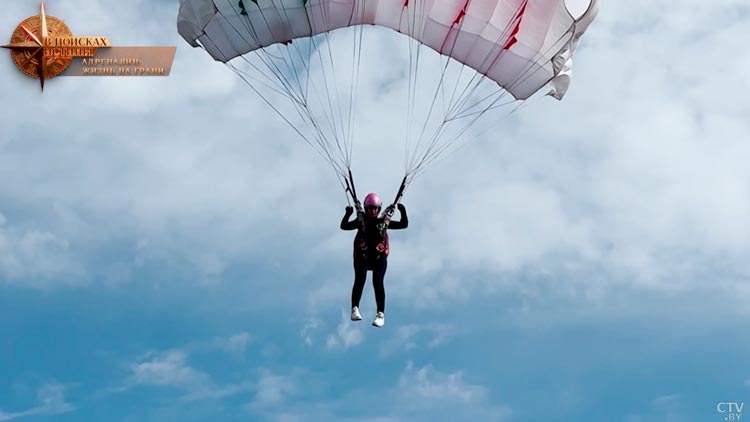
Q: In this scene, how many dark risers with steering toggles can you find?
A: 2